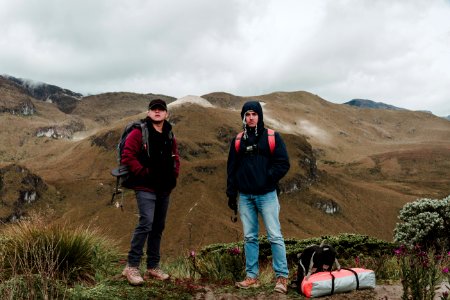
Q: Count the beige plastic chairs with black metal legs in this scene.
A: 0